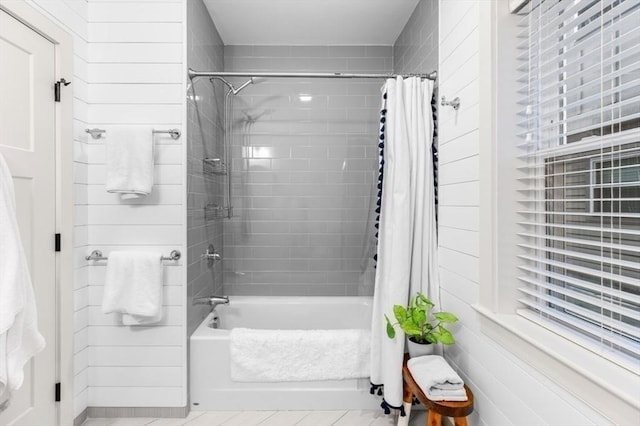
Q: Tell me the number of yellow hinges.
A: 0